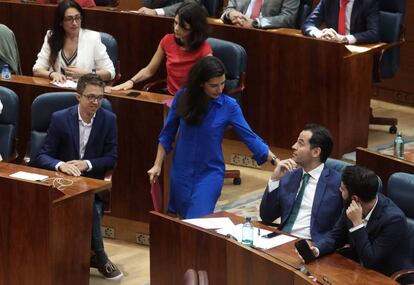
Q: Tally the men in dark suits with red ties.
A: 1